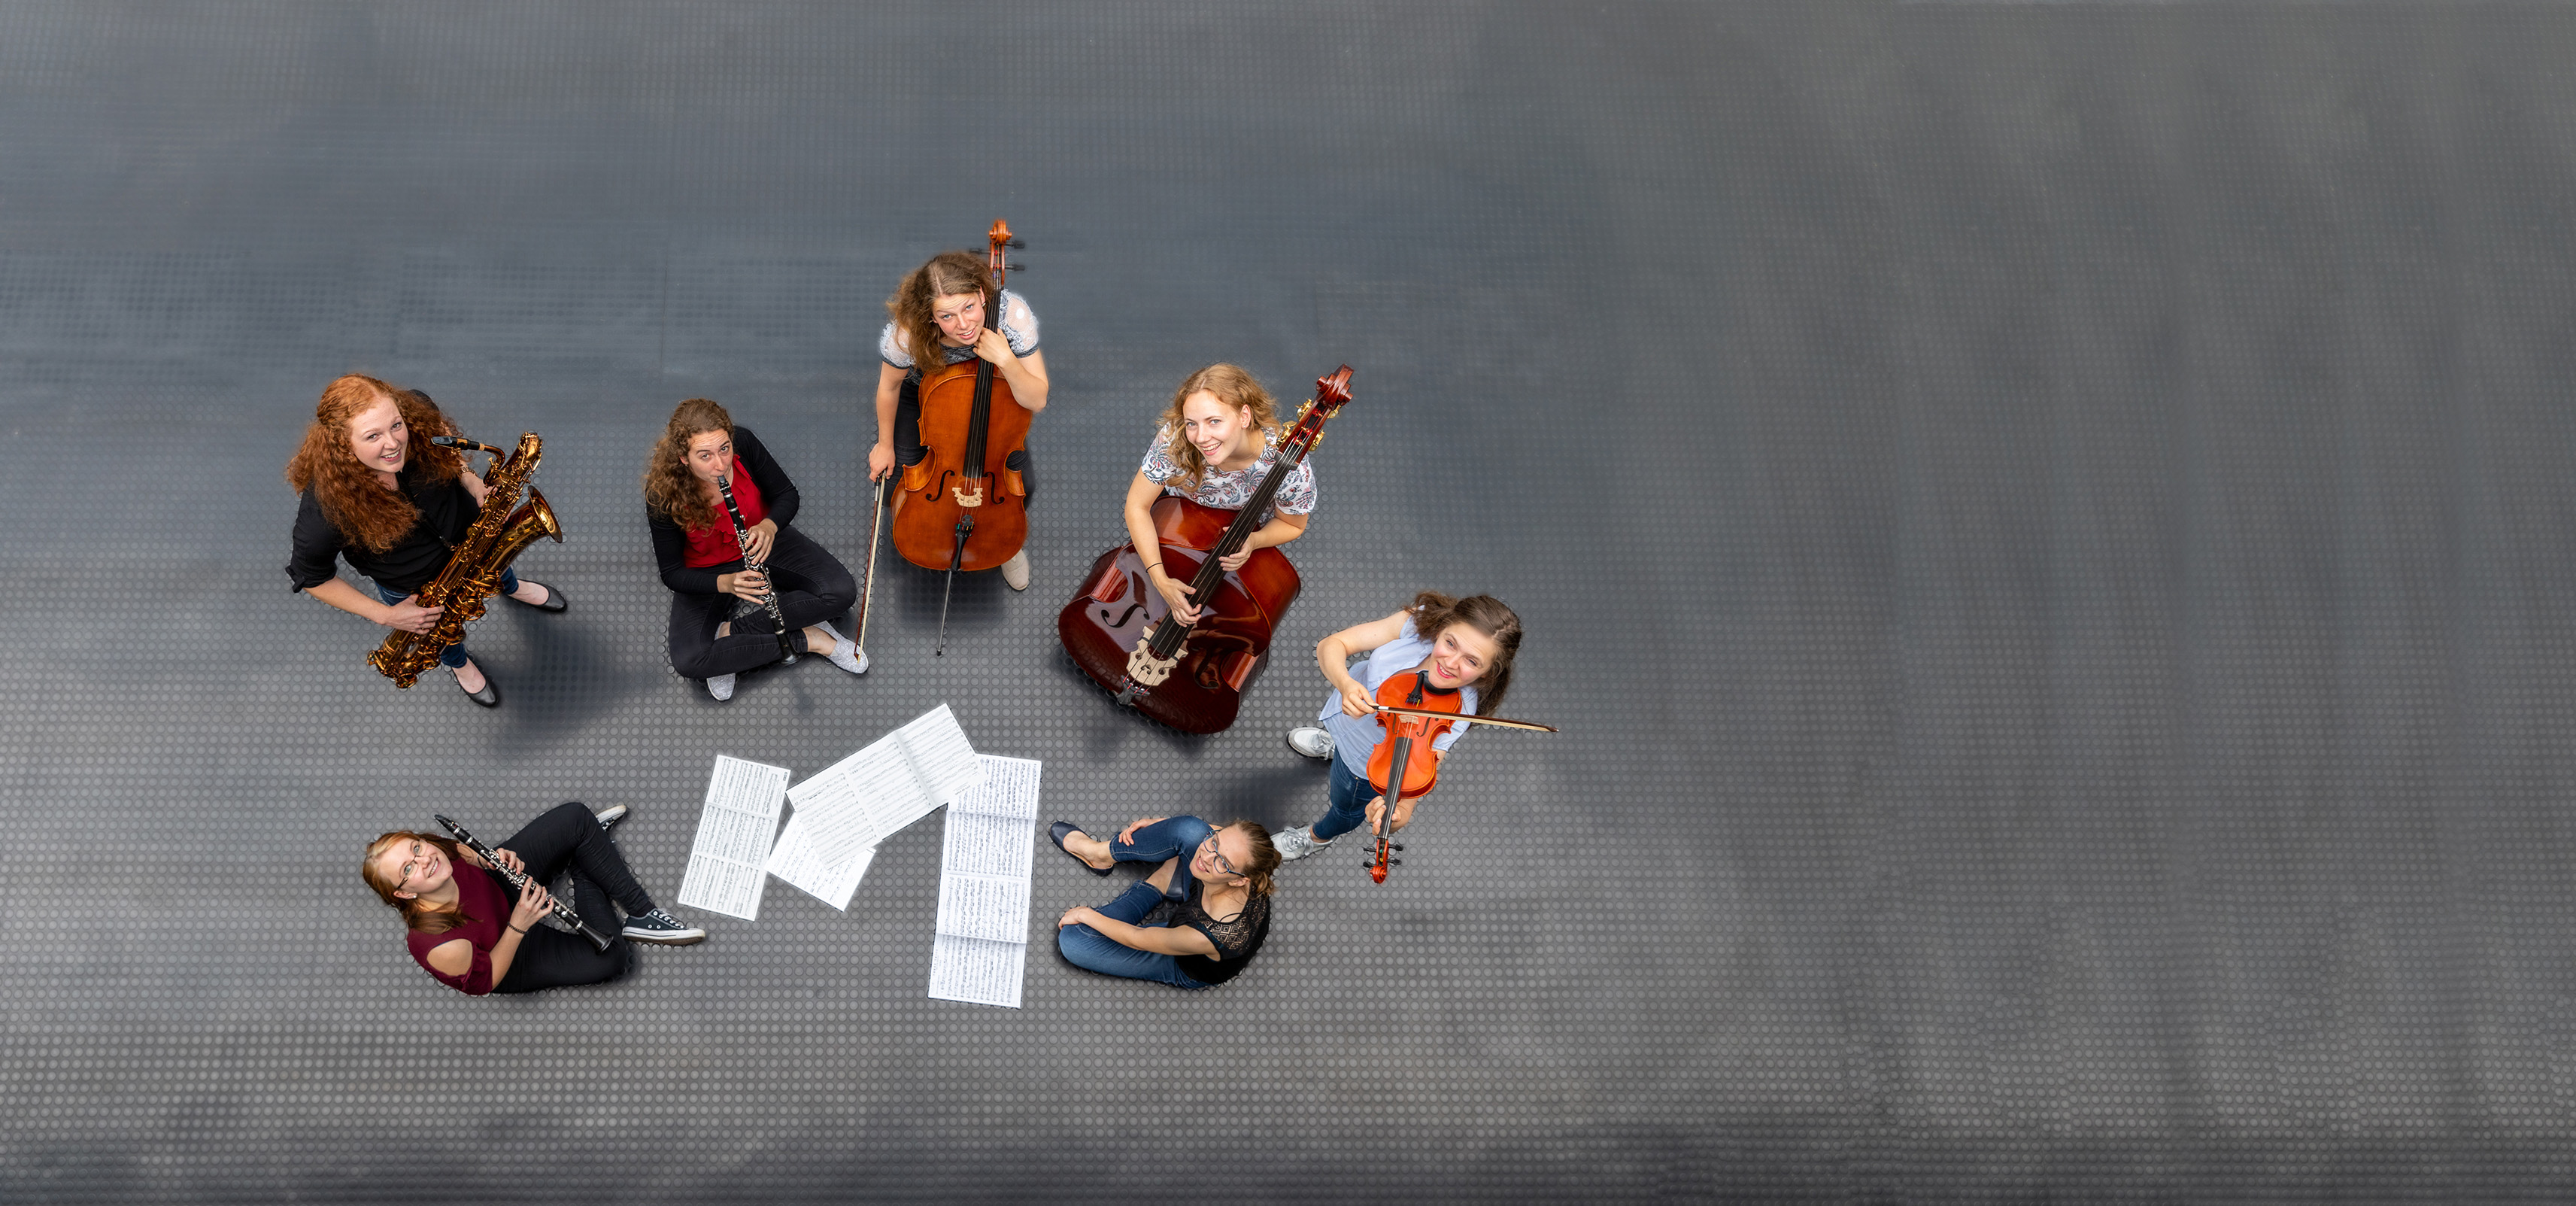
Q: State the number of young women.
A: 7